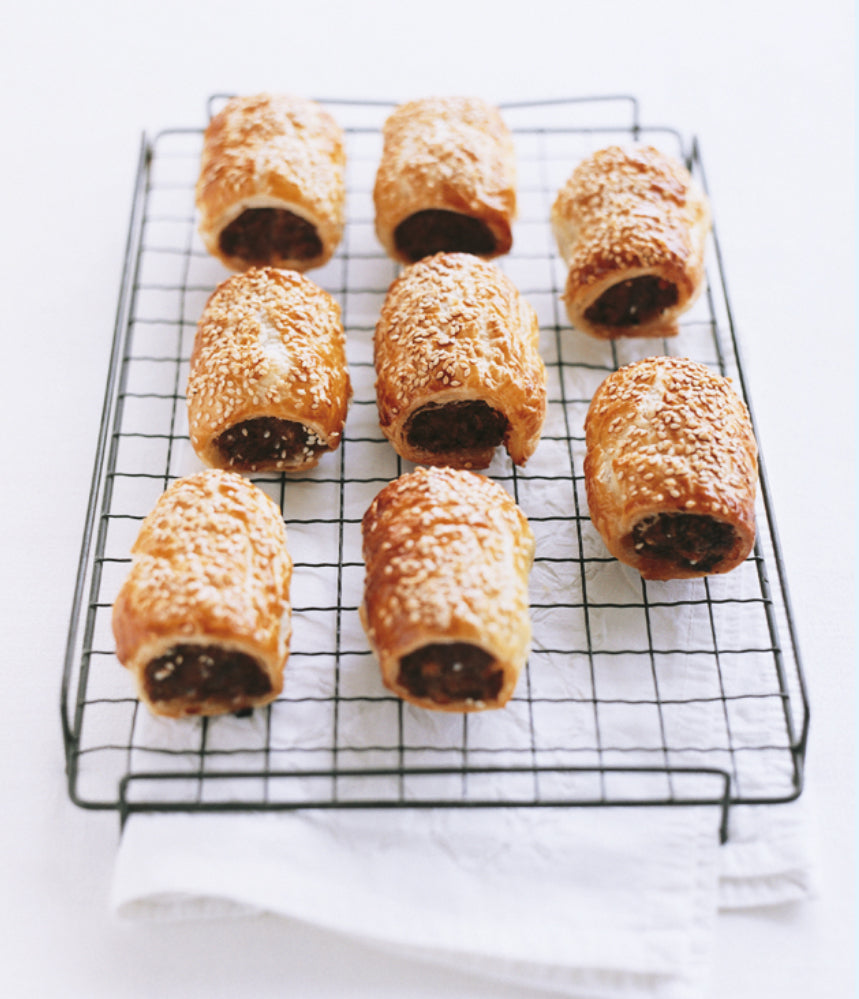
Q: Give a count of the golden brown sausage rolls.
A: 8